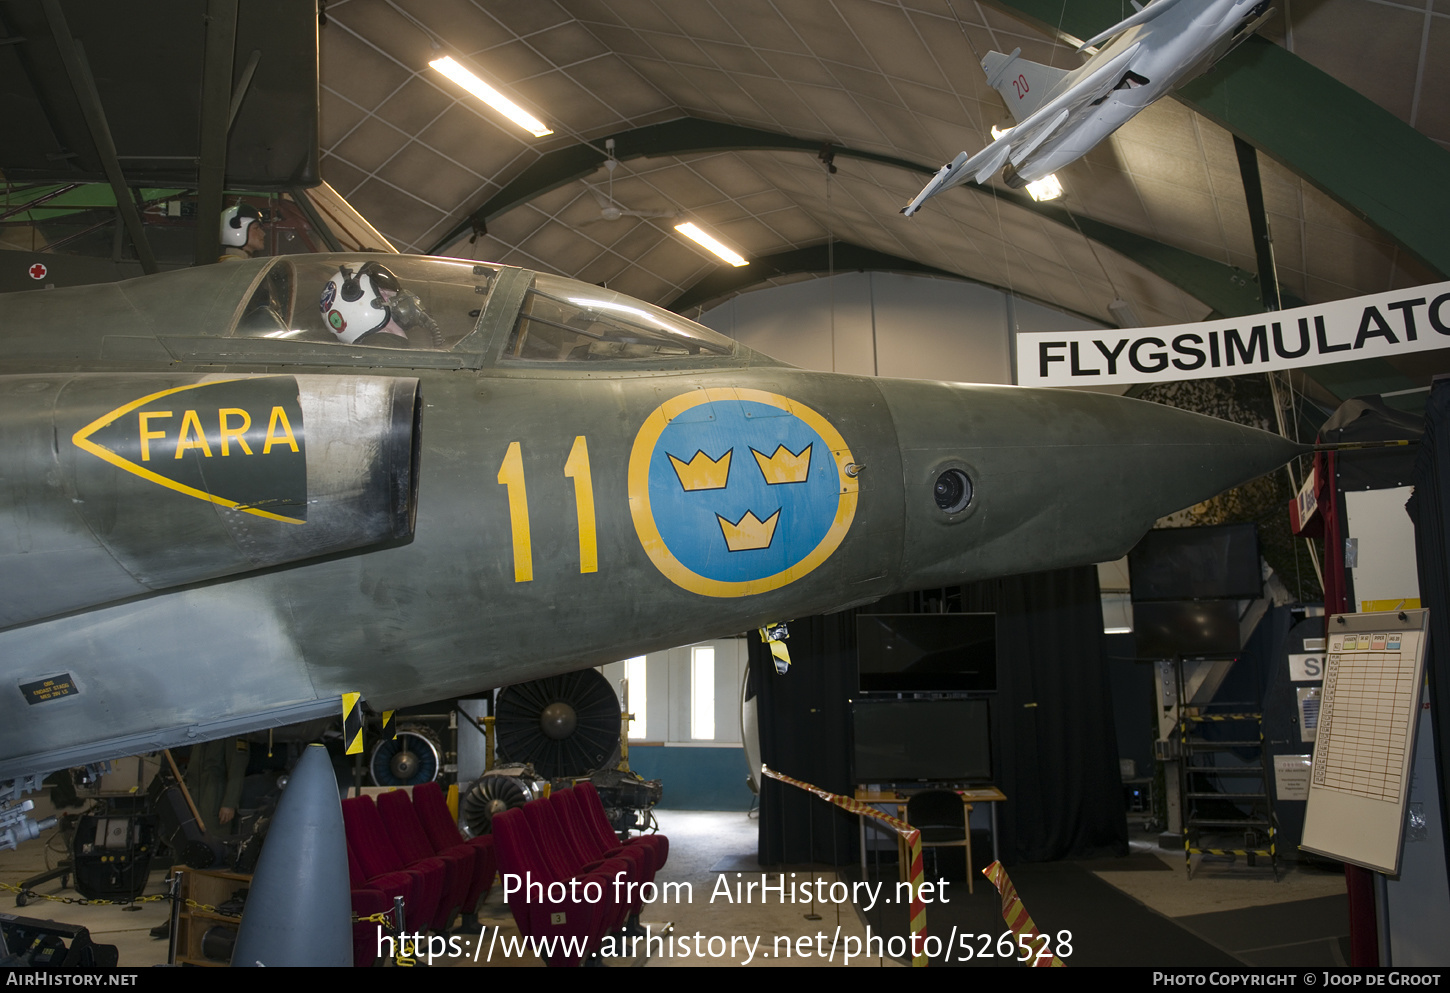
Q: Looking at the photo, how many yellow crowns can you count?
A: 3